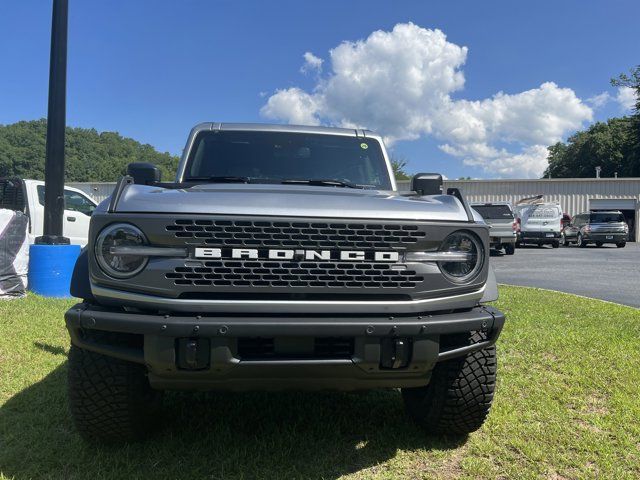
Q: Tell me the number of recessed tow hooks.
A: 2